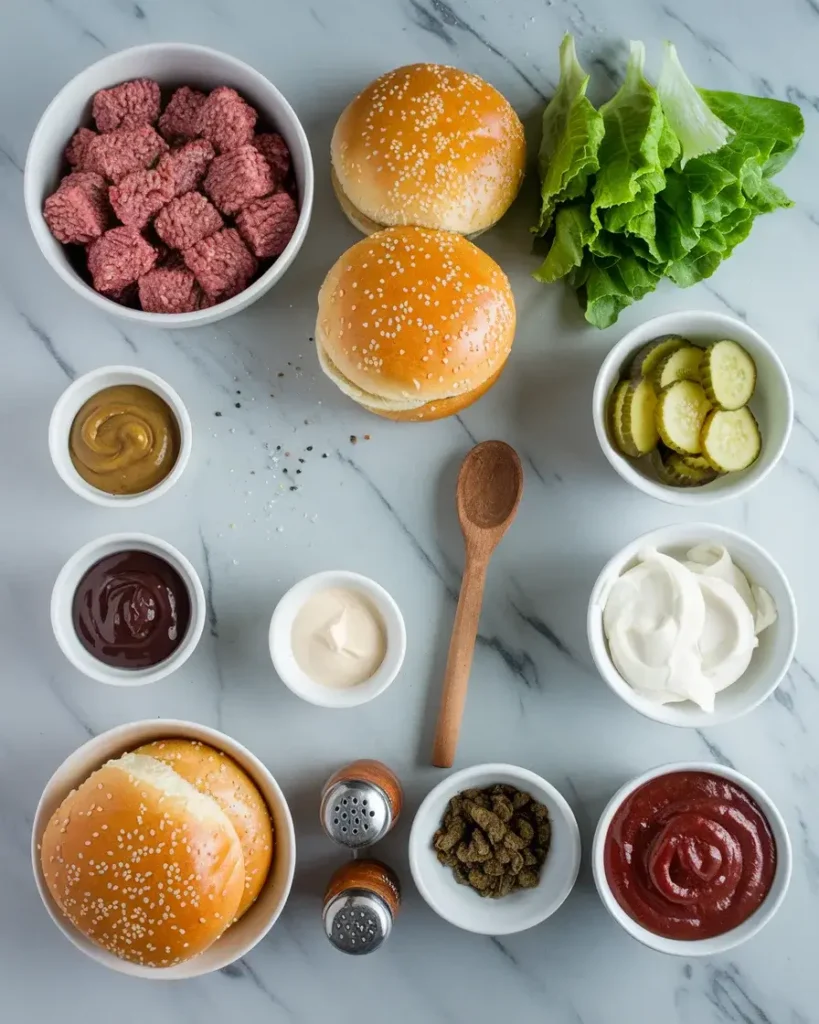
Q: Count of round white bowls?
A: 9